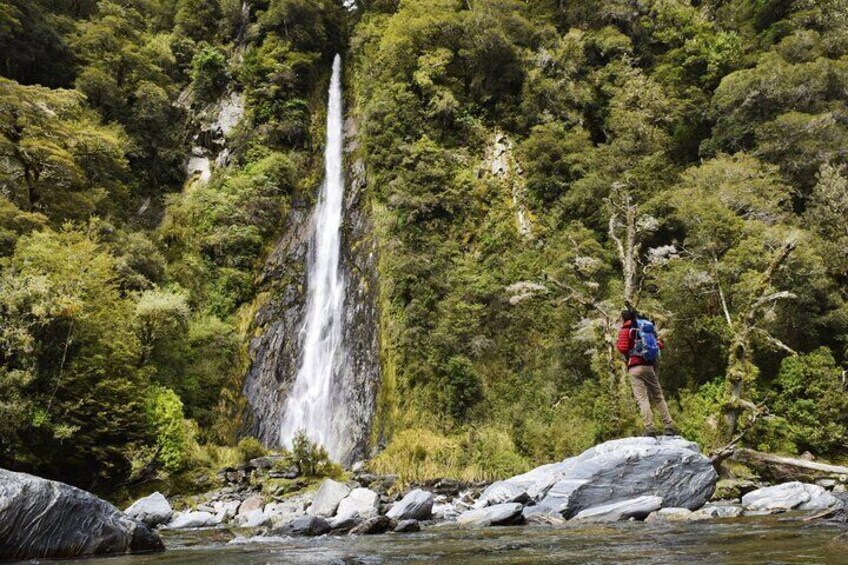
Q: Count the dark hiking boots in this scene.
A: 2